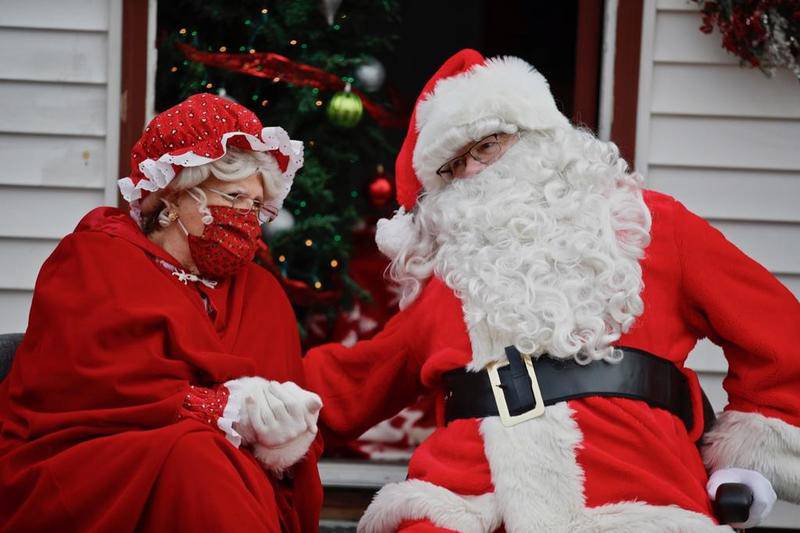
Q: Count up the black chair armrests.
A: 1